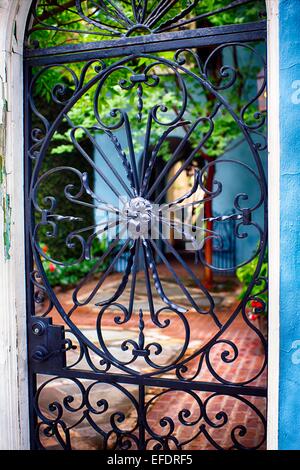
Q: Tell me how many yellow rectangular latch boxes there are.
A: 0